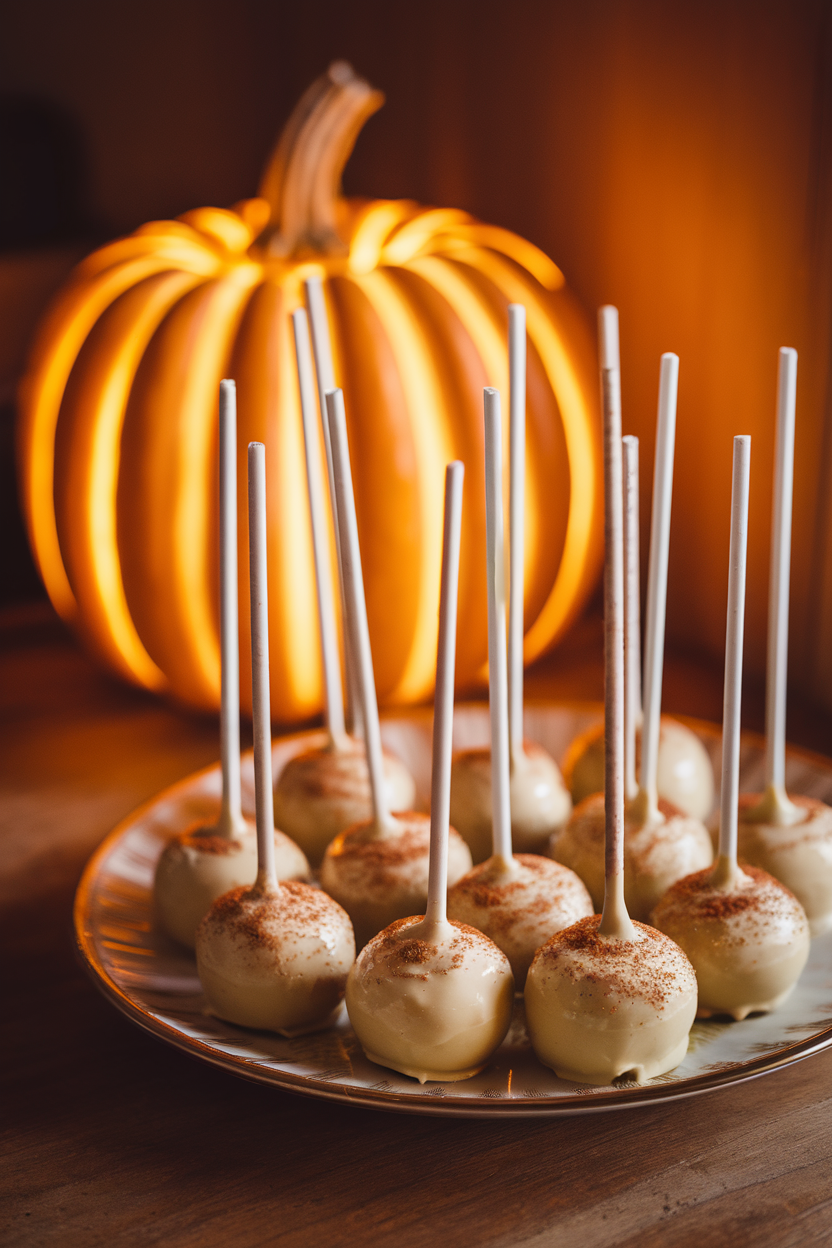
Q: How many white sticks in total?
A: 14